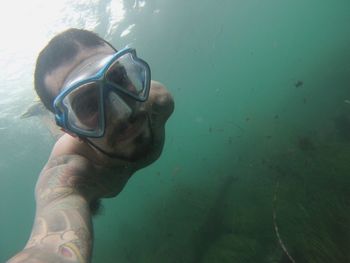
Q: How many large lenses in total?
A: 2